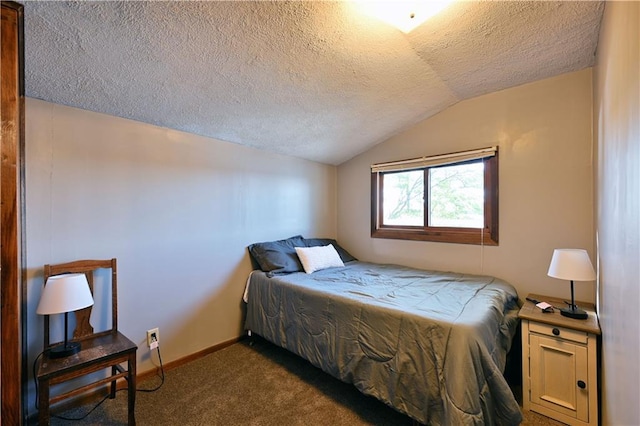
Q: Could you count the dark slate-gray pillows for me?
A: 2